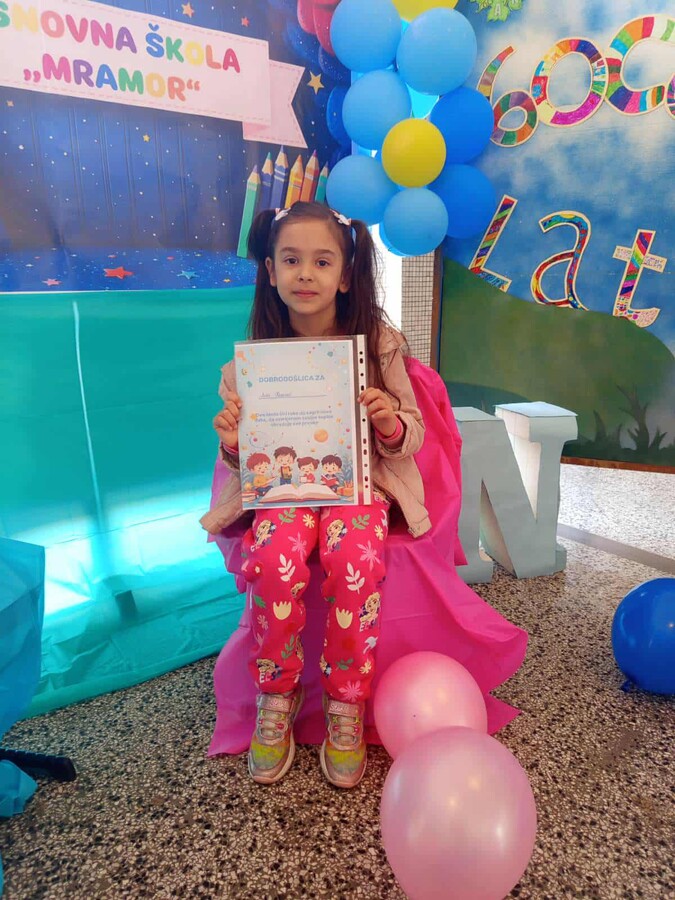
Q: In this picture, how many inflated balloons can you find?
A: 12